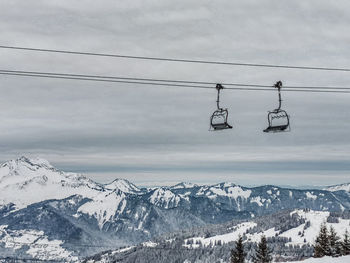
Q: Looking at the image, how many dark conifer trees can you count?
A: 5